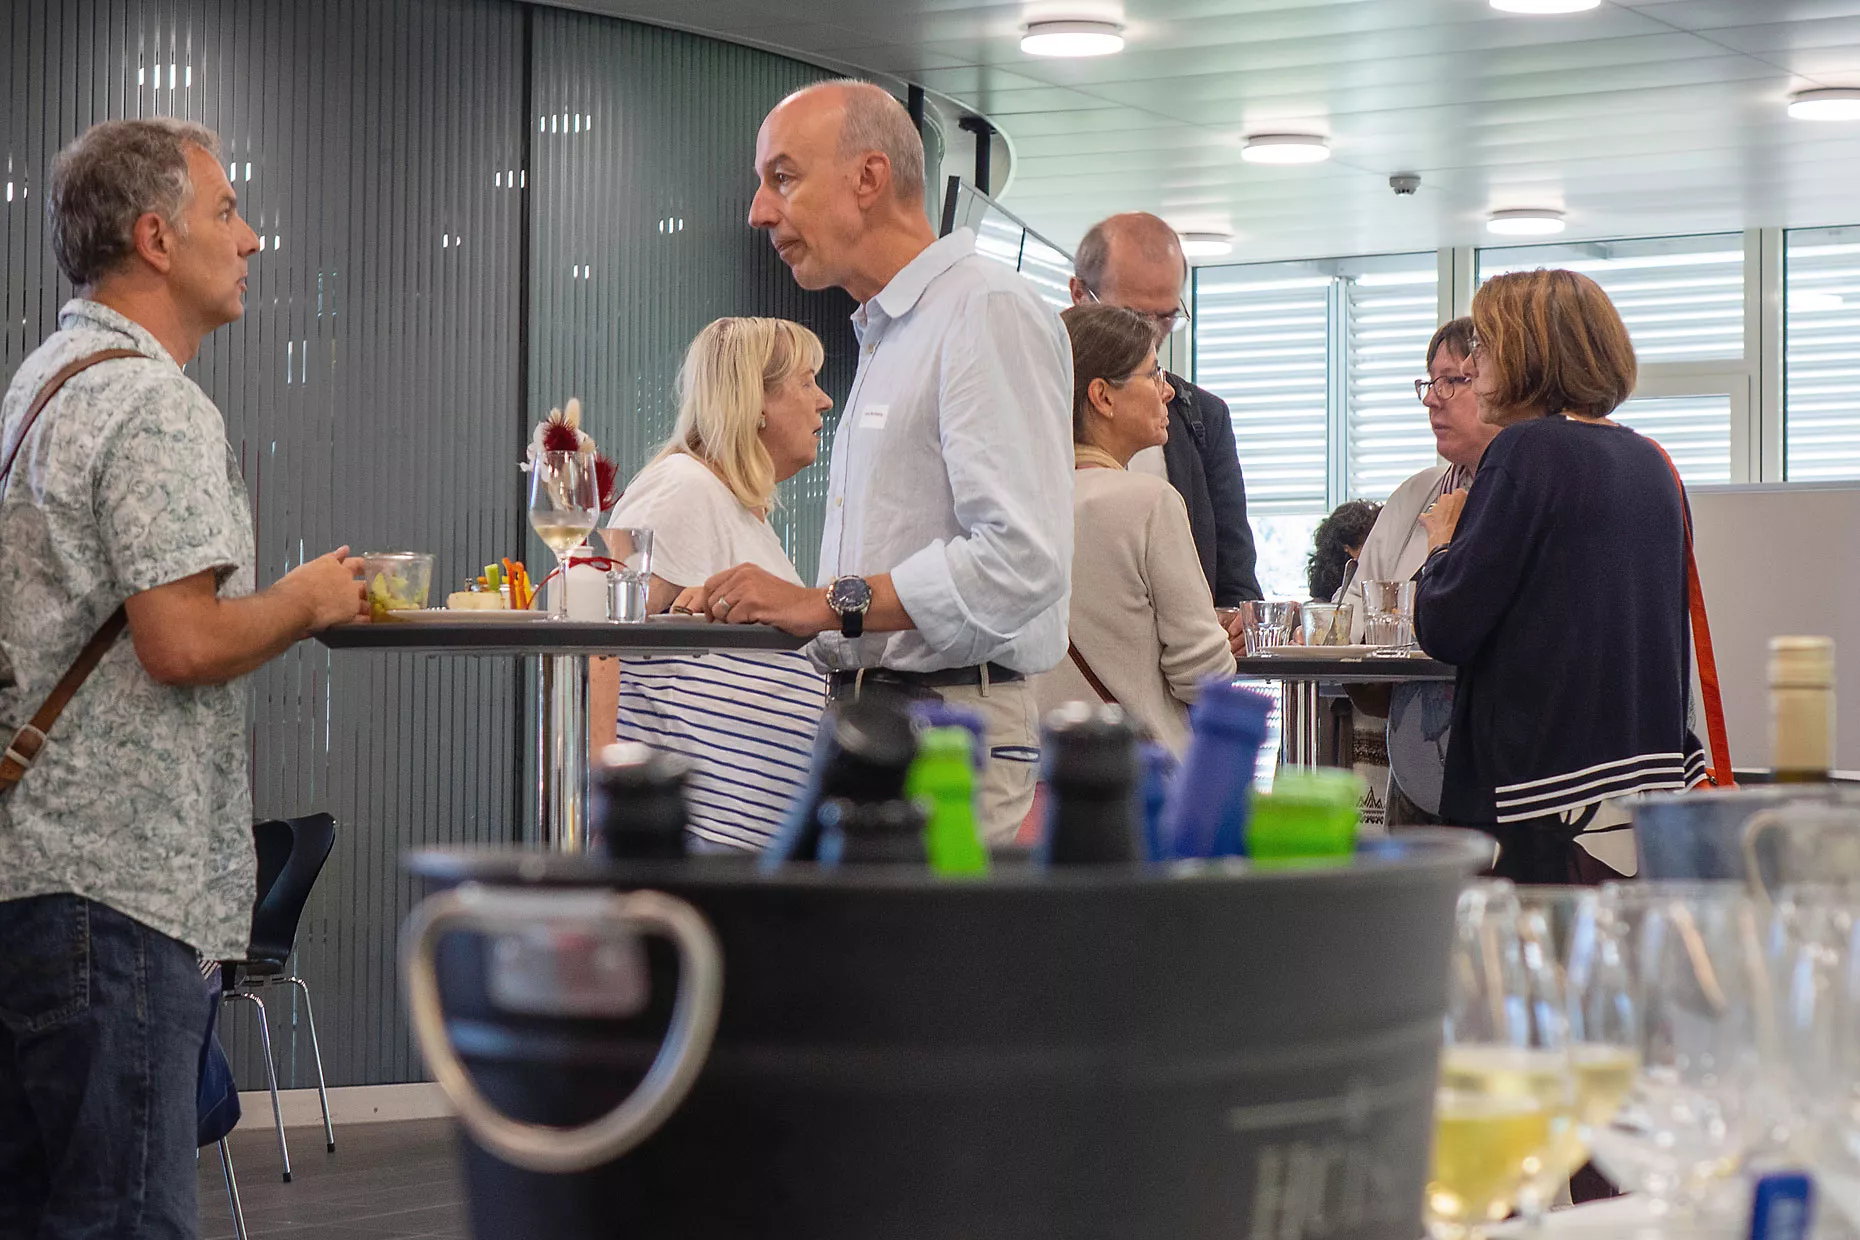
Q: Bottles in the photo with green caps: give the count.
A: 2